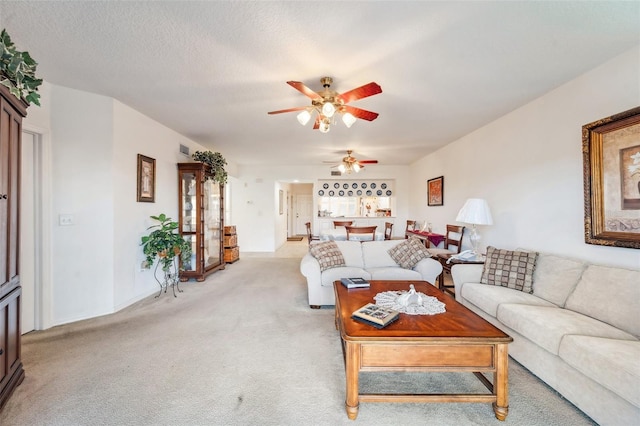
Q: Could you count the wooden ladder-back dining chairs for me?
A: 6